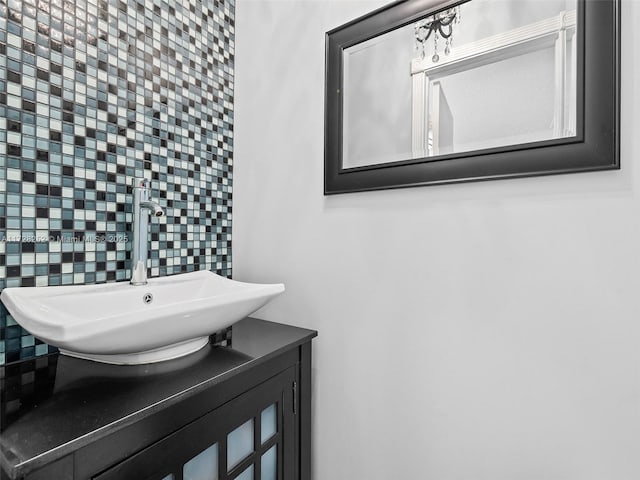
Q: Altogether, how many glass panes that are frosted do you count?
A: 6